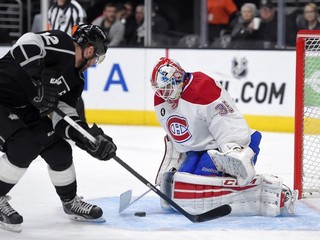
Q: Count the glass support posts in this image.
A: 4